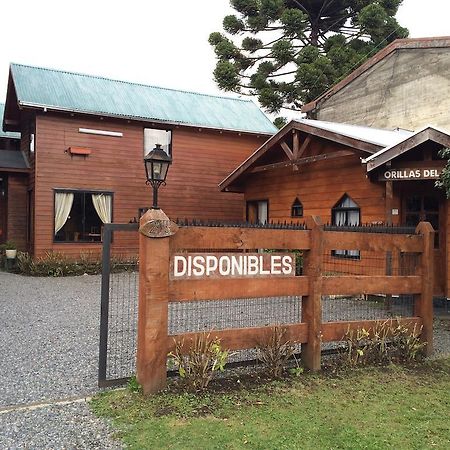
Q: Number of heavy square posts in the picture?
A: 3